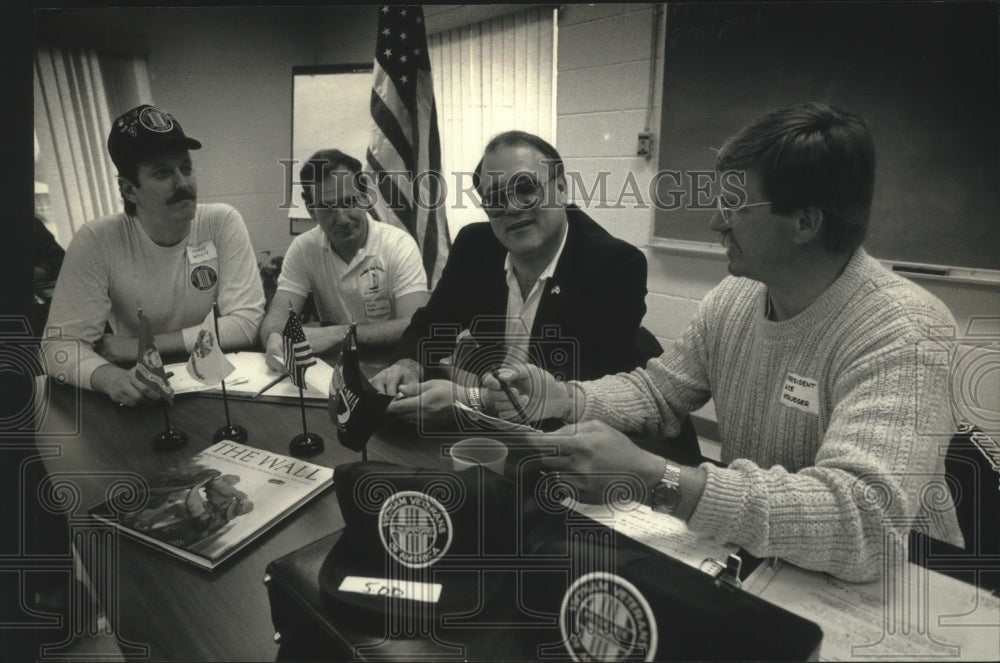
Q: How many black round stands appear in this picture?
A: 3